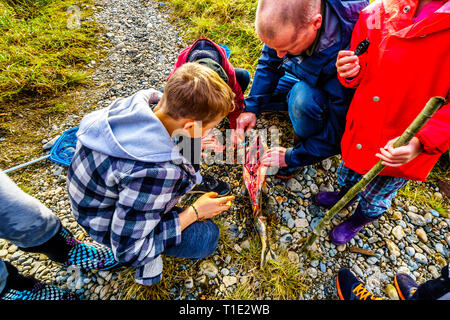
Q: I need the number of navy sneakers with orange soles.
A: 2